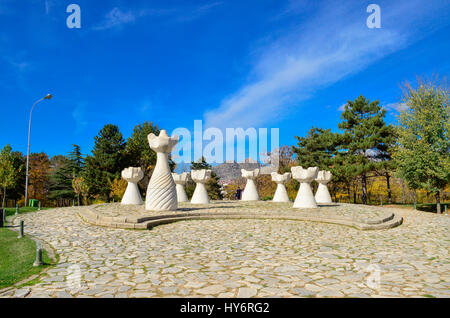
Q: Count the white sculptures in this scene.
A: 8